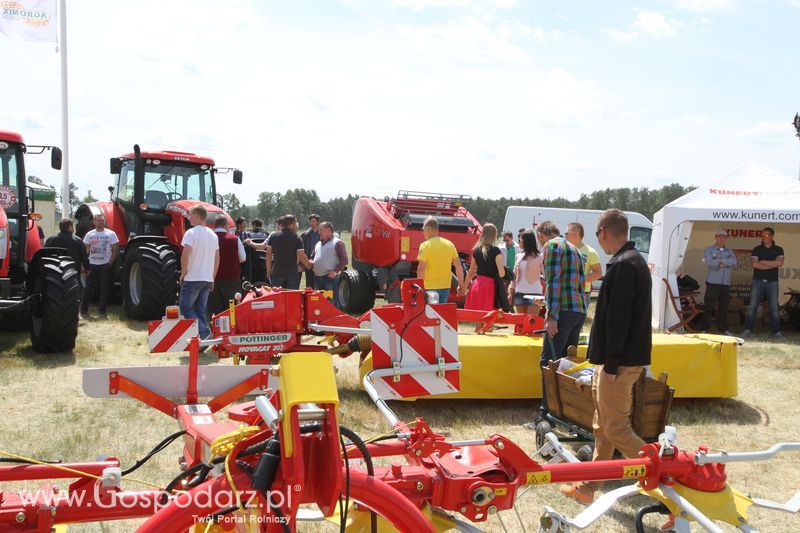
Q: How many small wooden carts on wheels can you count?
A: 1